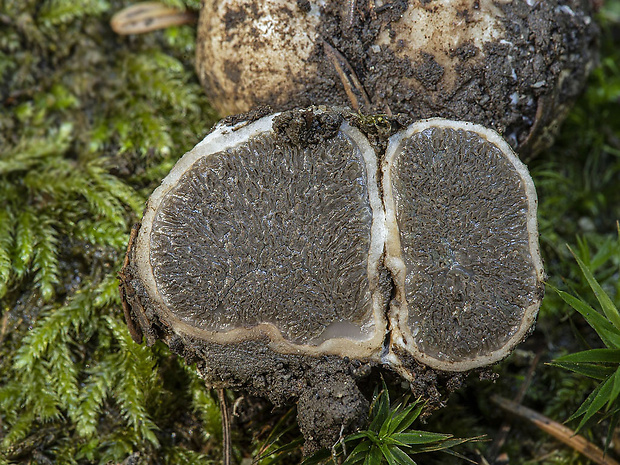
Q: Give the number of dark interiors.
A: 2